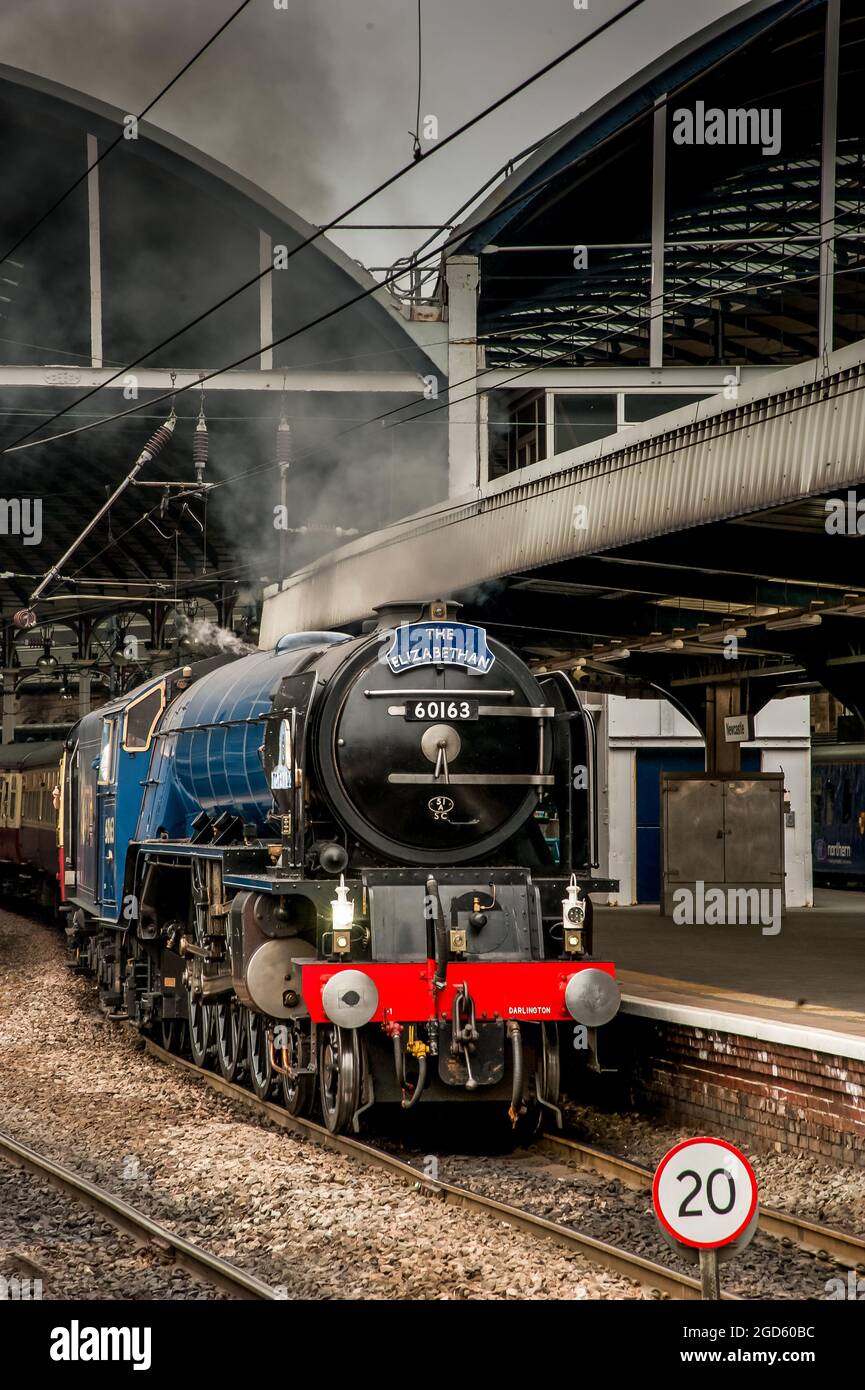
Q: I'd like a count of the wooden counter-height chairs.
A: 0